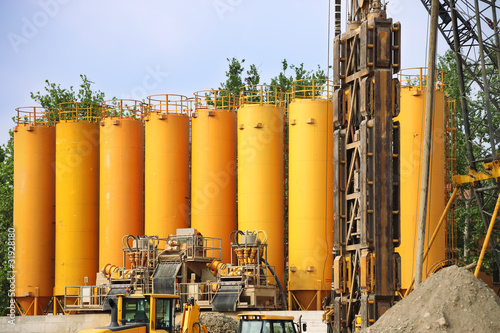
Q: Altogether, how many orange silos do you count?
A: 8